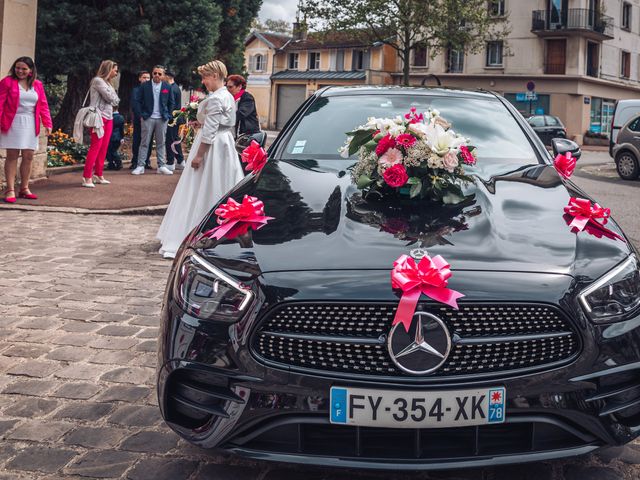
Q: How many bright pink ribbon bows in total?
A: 5